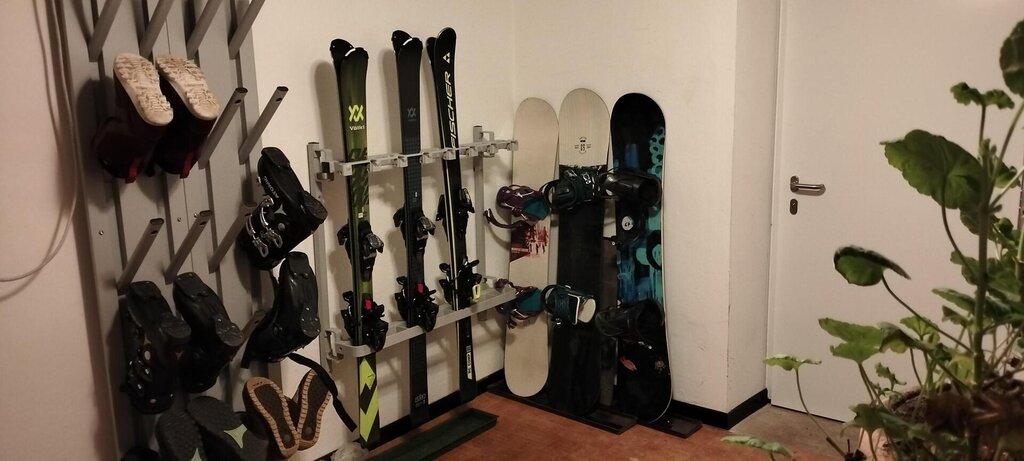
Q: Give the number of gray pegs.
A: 10